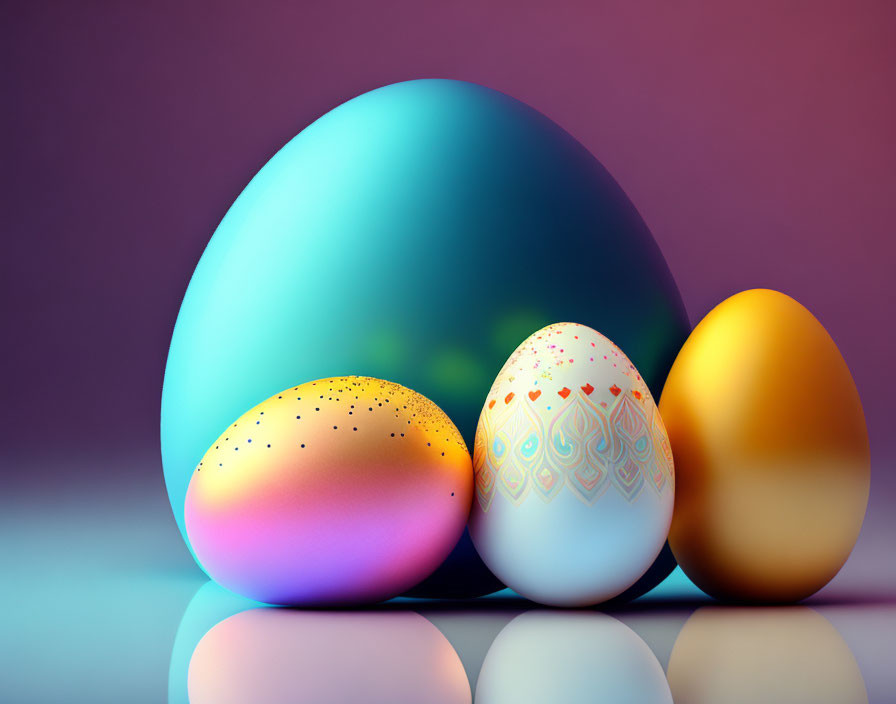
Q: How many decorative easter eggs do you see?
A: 4